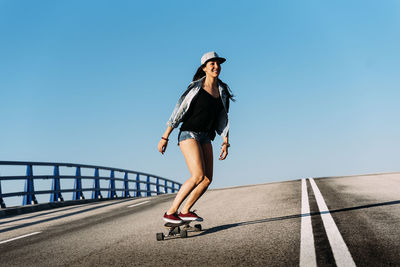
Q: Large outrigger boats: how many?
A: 0